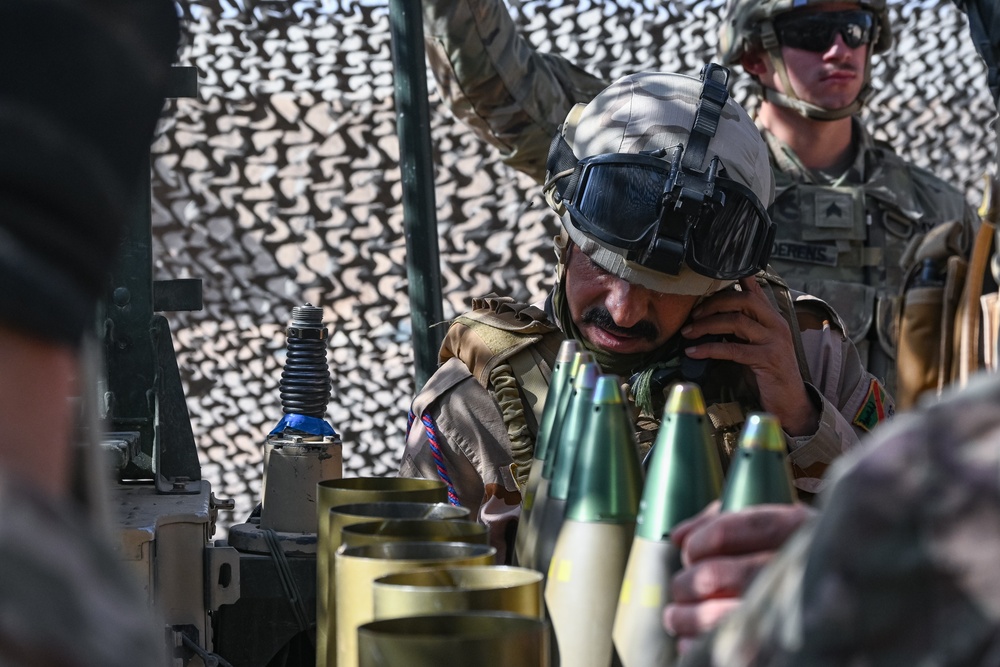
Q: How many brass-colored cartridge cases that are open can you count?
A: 6